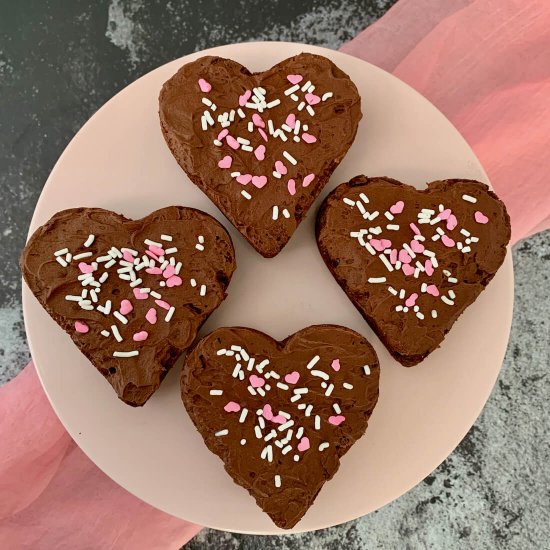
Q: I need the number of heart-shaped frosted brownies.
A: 4